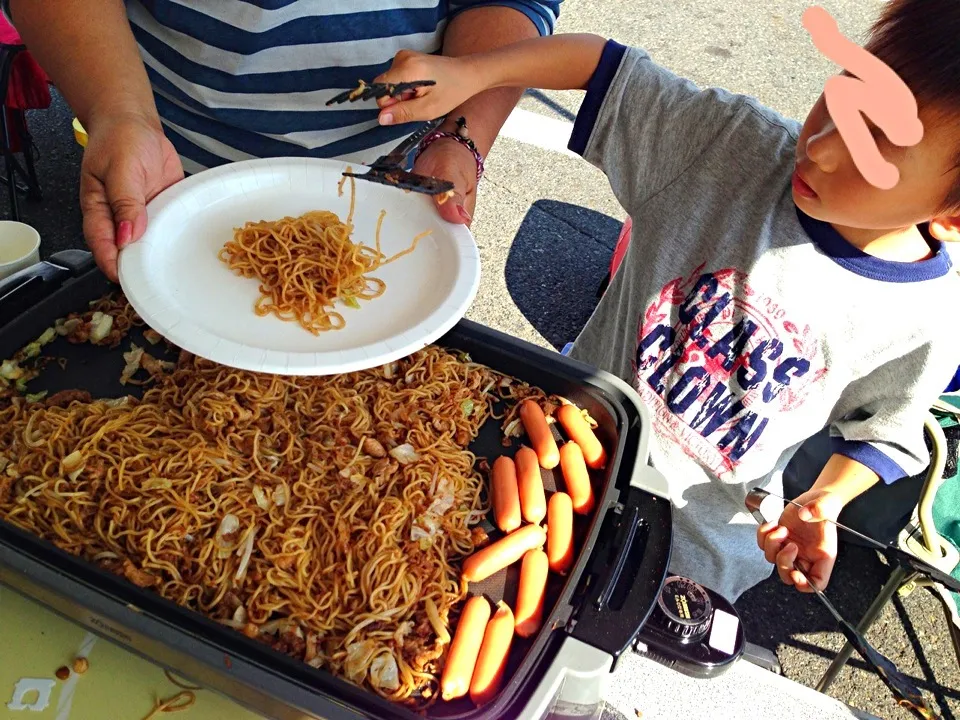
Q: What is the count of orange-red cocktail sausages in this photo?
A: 10